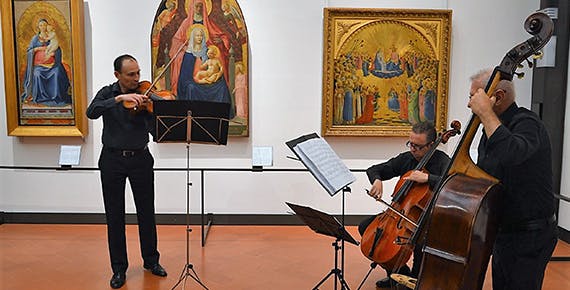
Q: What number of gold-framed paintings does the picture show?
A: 2